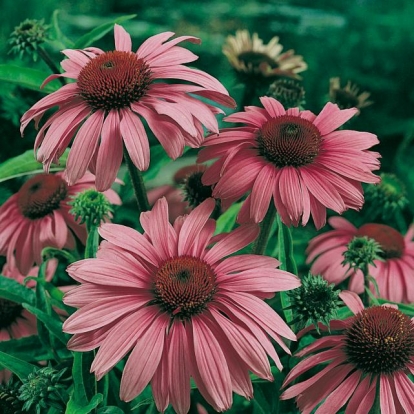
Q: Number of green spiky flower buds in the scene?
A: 7